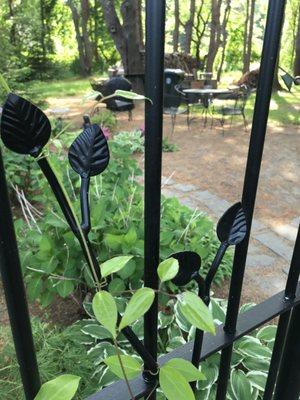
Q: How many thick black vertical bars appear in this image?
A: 4